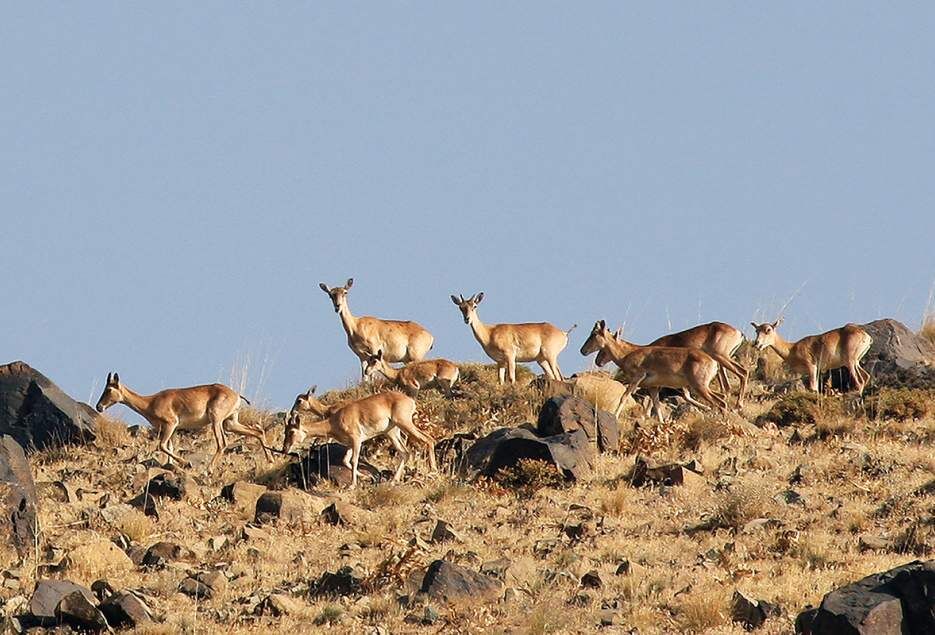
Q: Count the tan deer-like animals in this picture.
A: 9